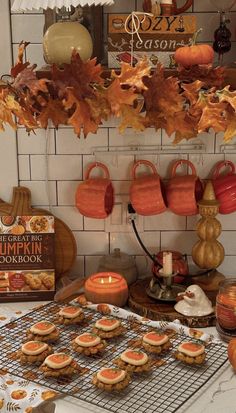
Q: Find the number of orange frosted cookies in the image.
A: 10